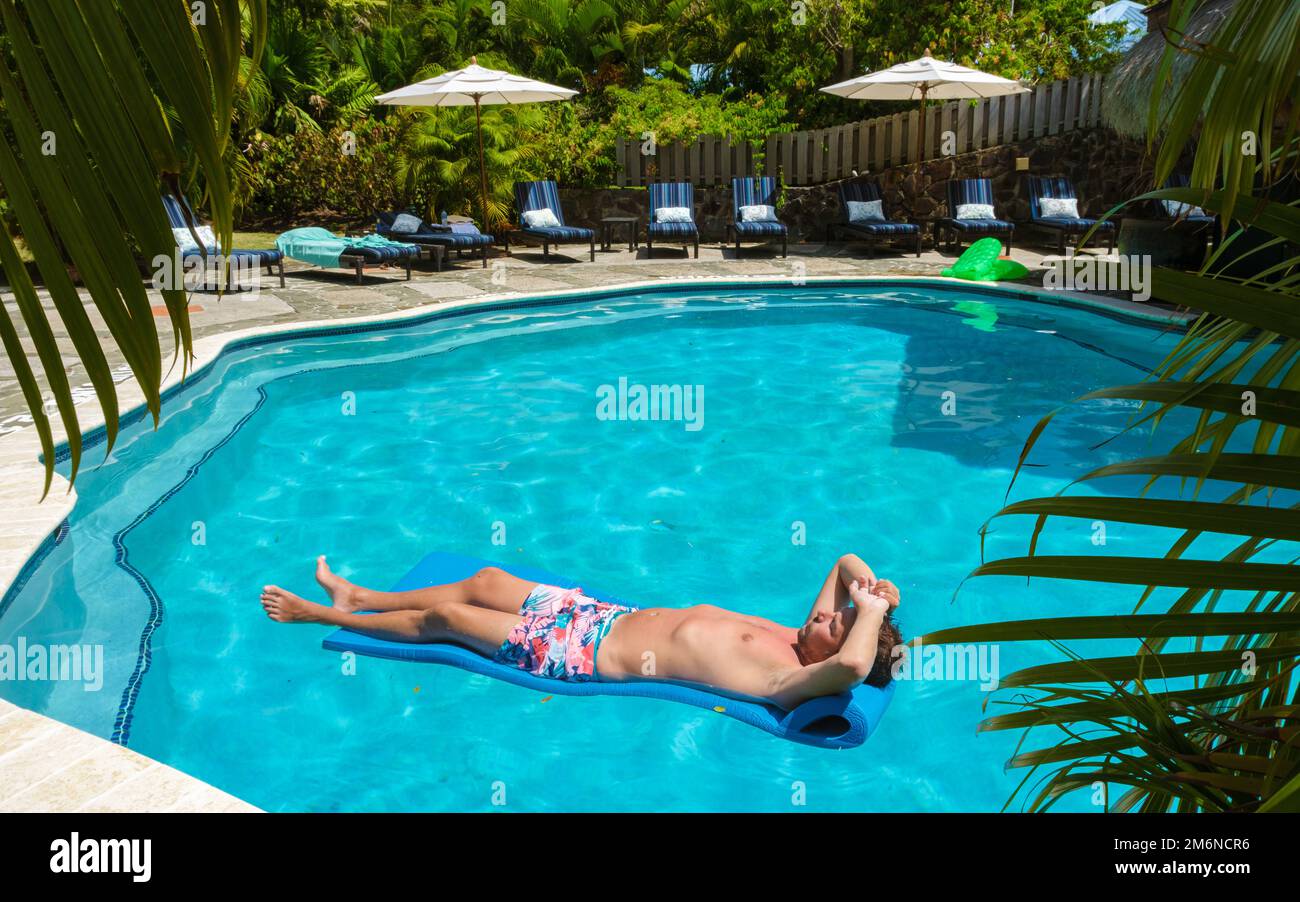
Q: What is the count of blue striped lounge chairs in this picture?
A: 10